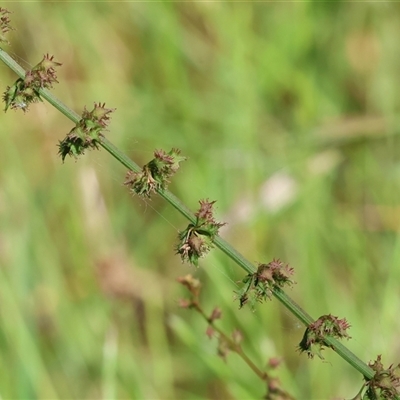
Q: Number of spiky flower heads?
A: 8